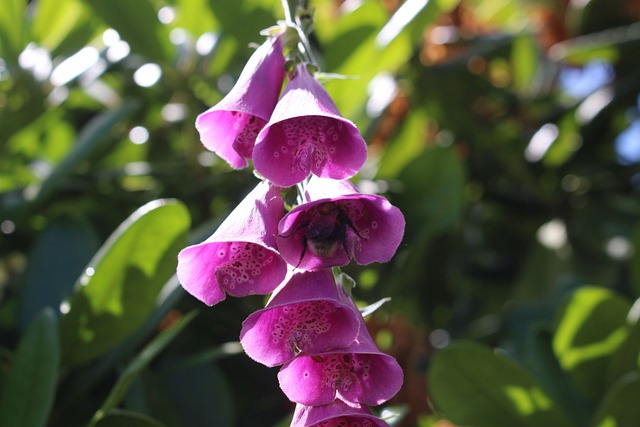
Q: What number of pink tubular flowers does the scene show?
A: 7